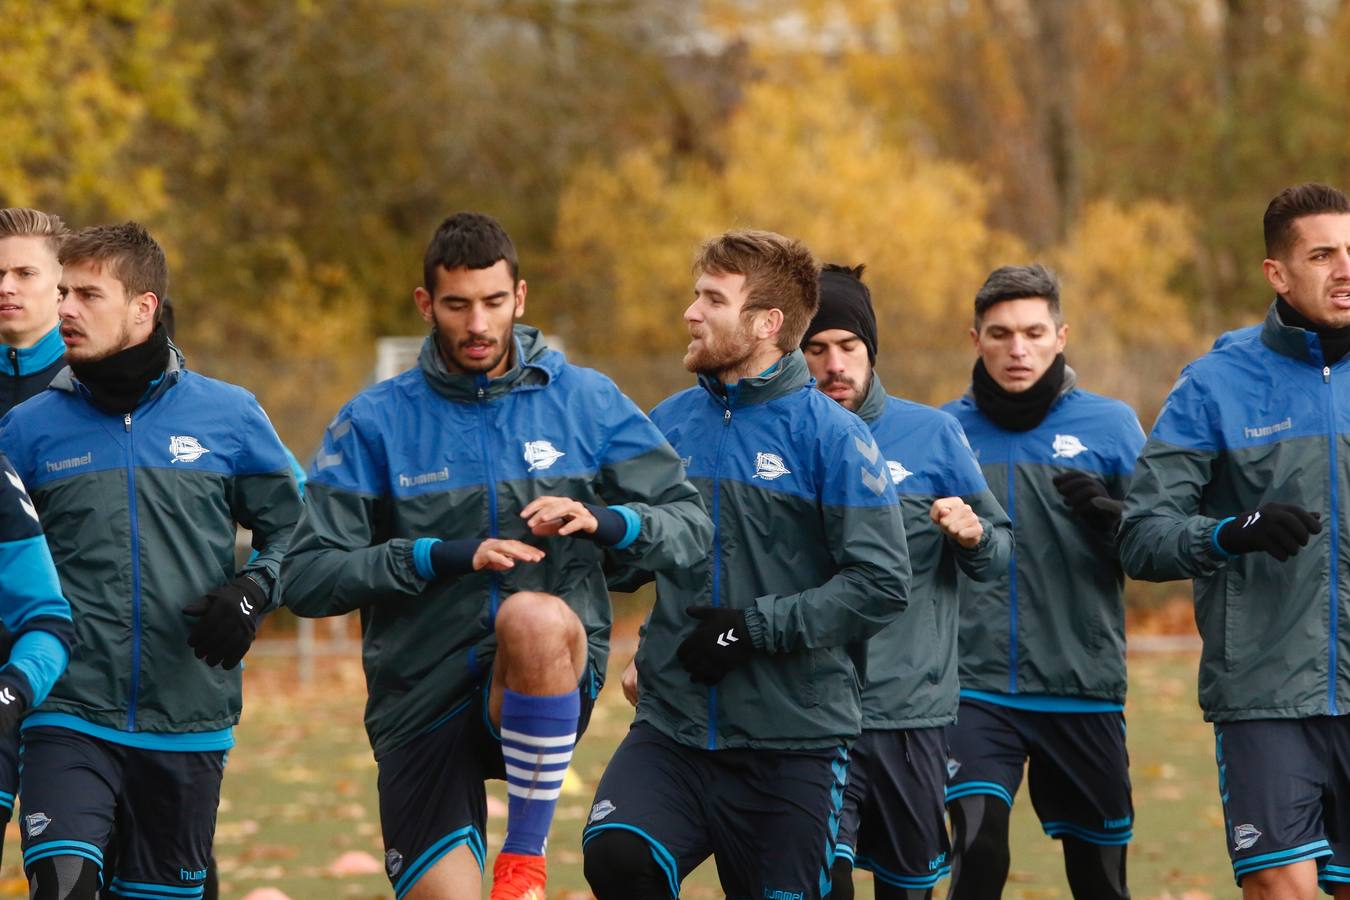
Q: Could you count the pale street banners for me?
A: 0